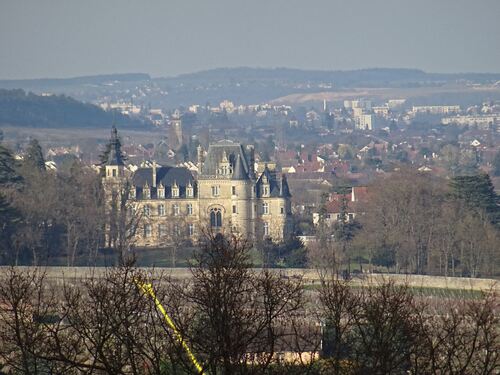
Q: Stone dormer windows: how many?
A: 7